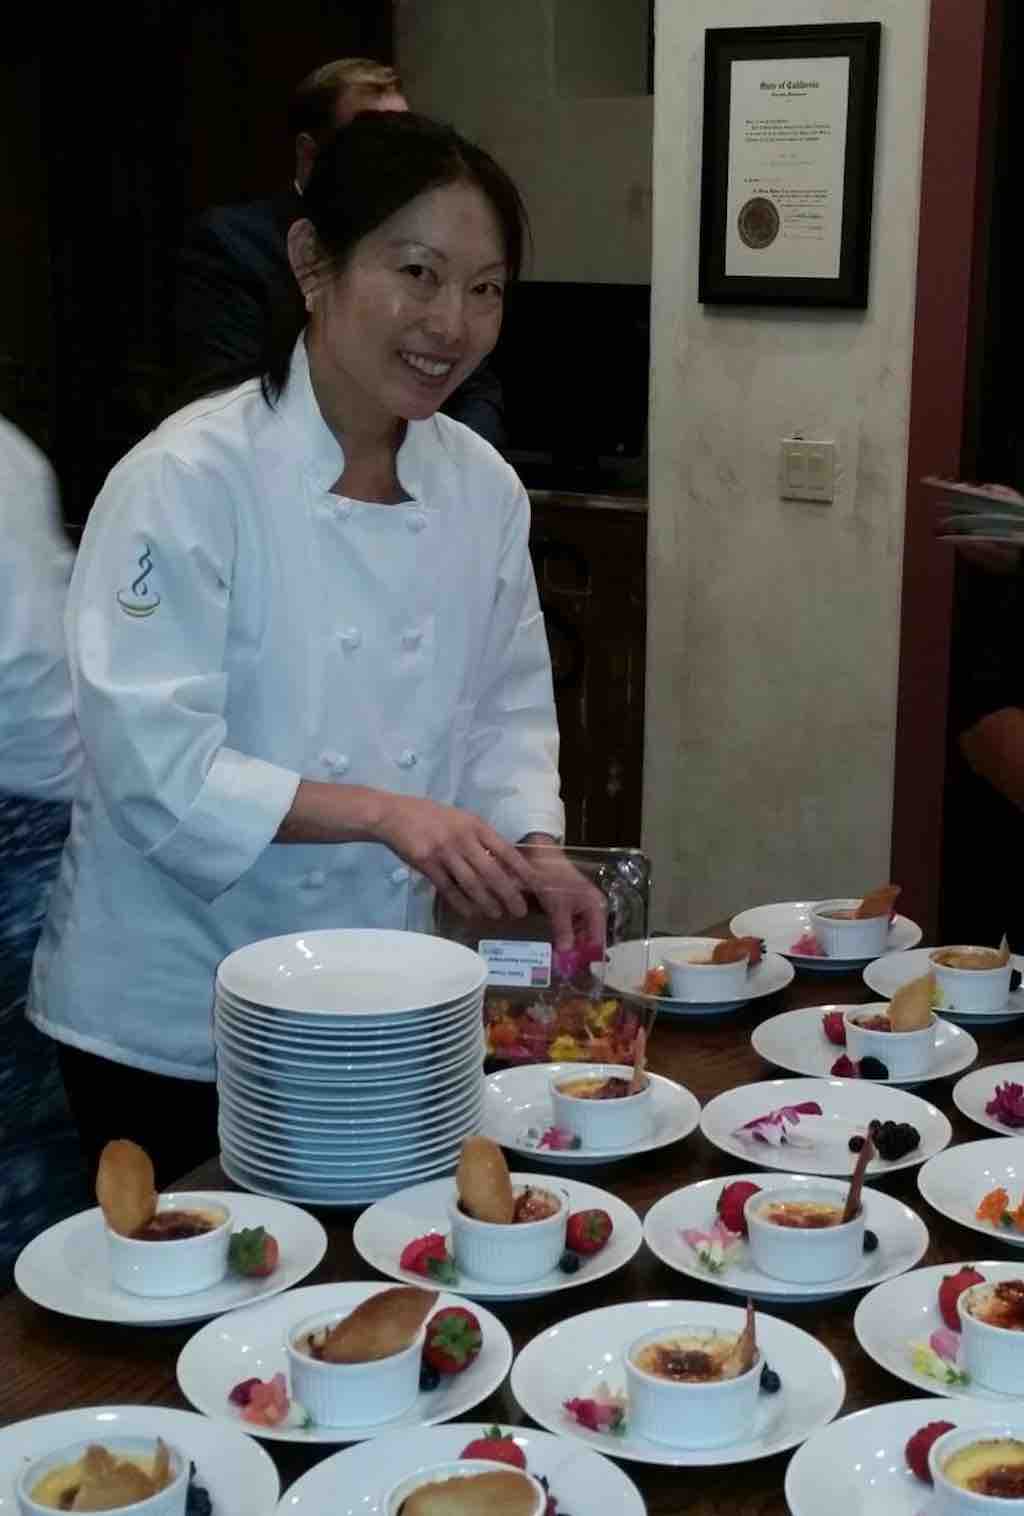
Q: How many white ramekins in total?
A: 14